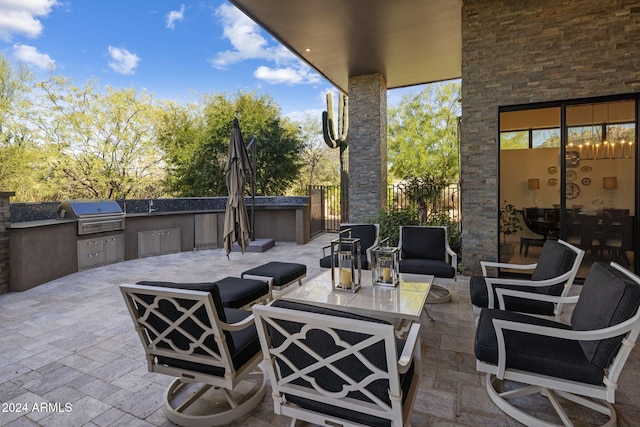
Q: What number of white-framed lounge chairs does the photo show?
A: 6